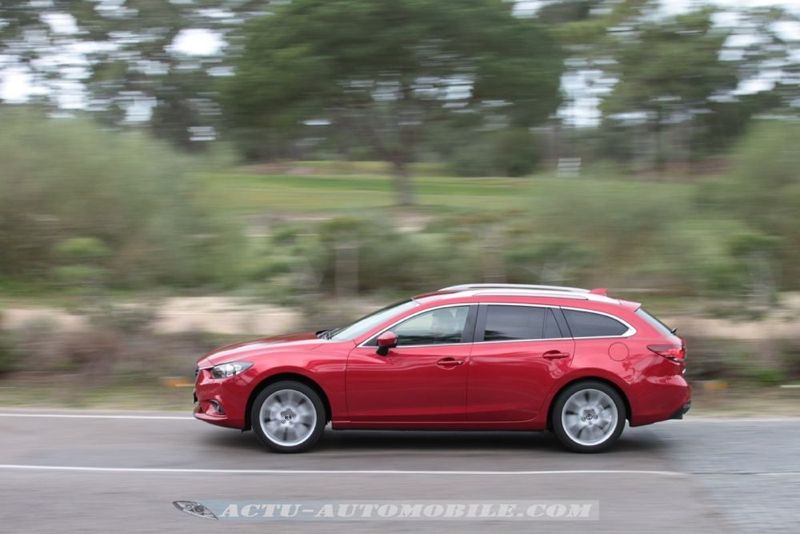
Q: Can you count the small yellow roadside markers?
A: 2